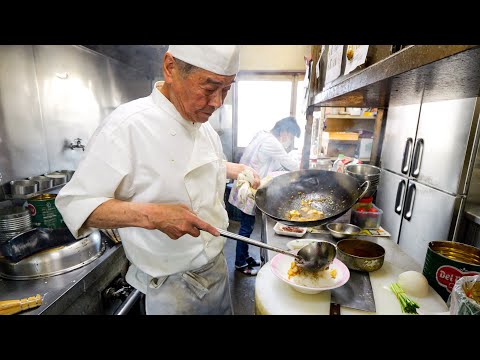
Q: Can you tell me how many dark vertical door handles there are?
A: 4